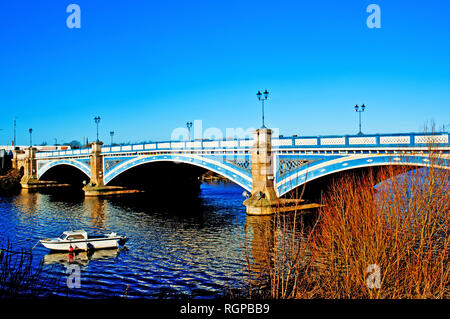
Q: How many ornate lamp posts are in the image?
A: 6